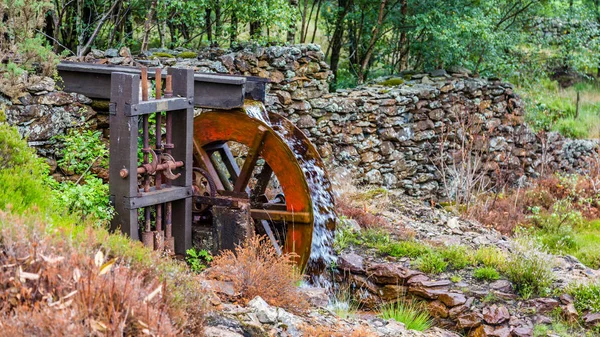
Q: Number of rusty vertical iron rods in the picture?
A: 3